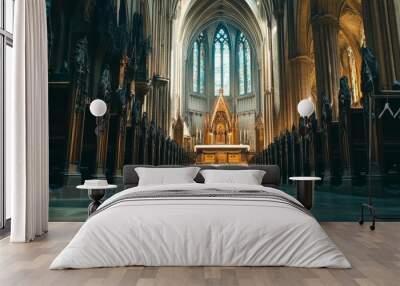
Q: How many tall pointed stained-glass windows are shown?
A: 3